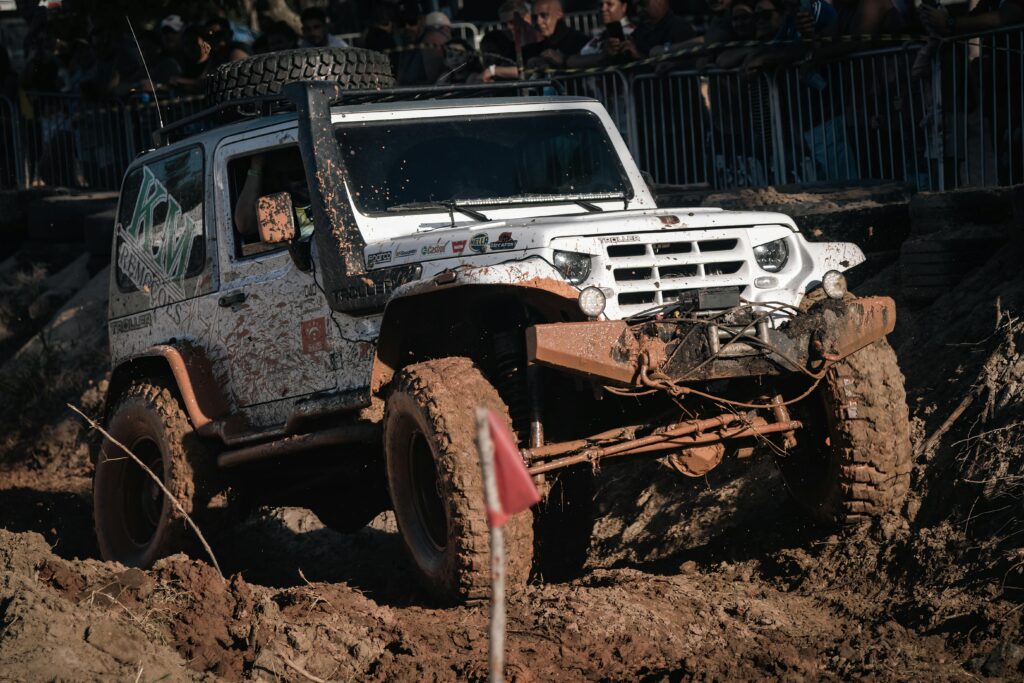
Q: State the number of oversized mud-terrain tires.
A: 4